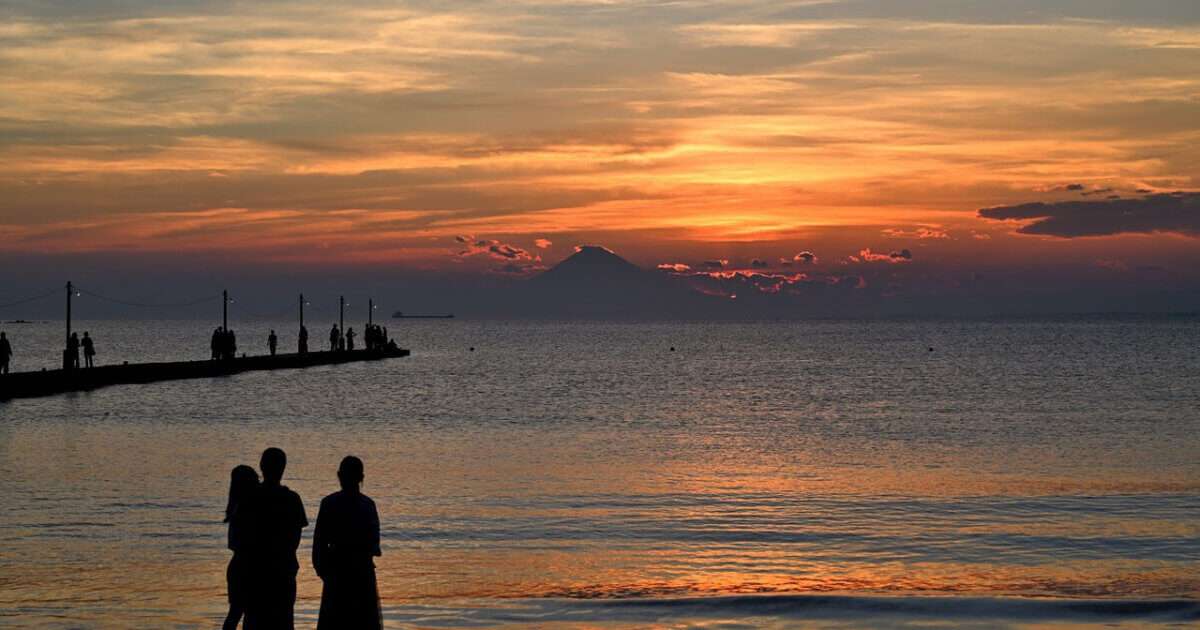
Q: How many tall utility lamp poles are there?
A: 5